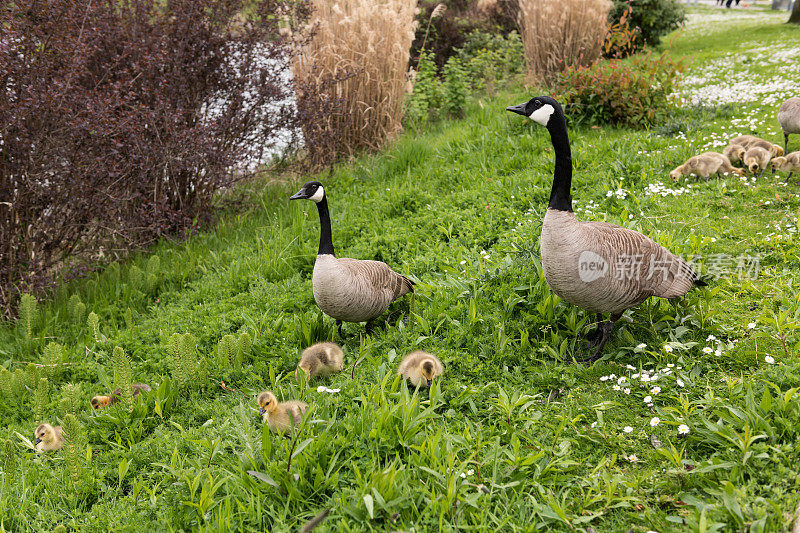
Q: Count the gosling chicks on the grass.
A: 11